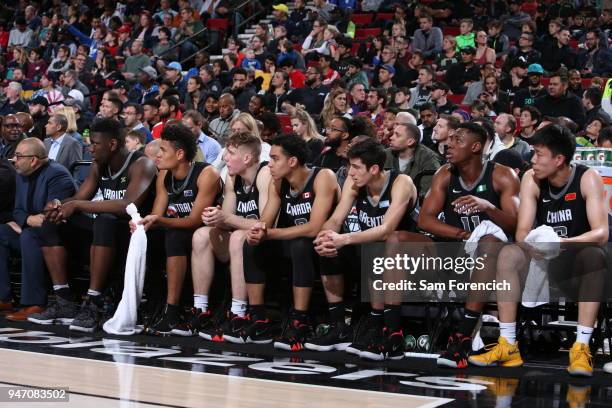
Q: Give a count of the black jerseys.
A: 7